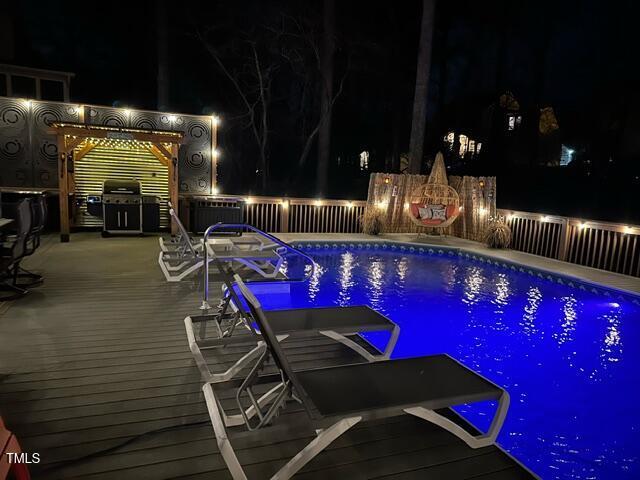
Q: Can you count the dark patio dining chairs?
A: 2